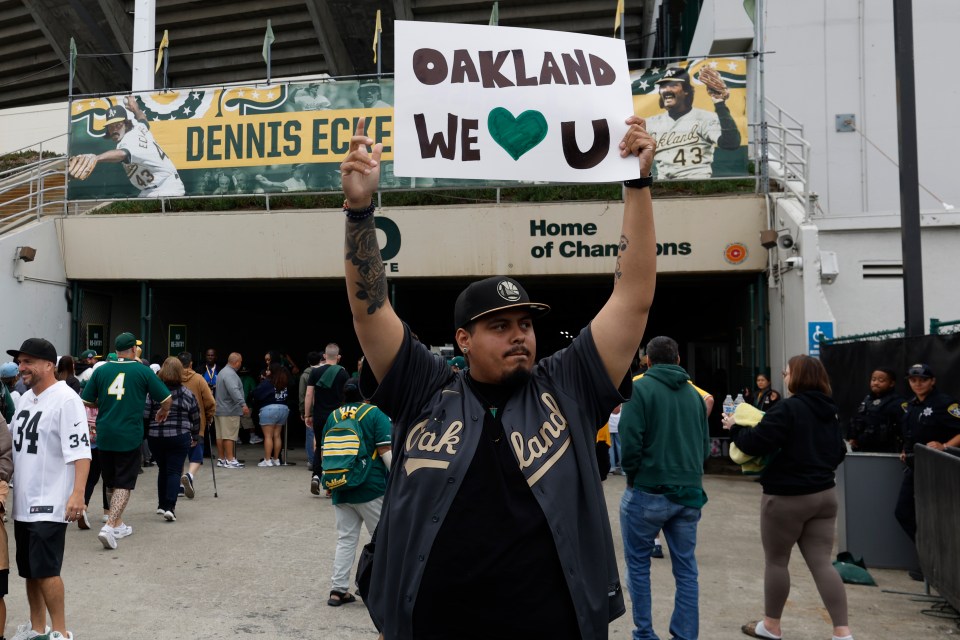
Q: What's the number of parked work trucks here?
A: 0